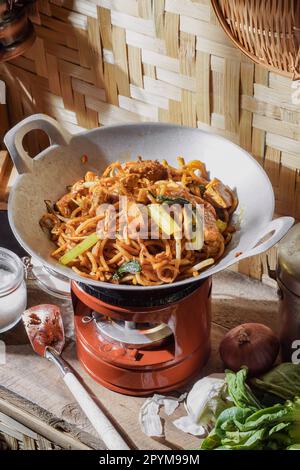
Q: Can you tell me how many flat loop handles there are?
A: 2